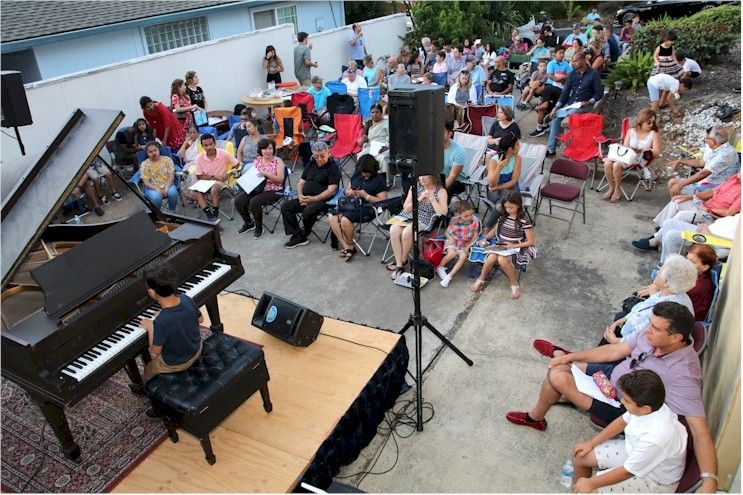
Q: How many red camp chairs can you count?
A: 5